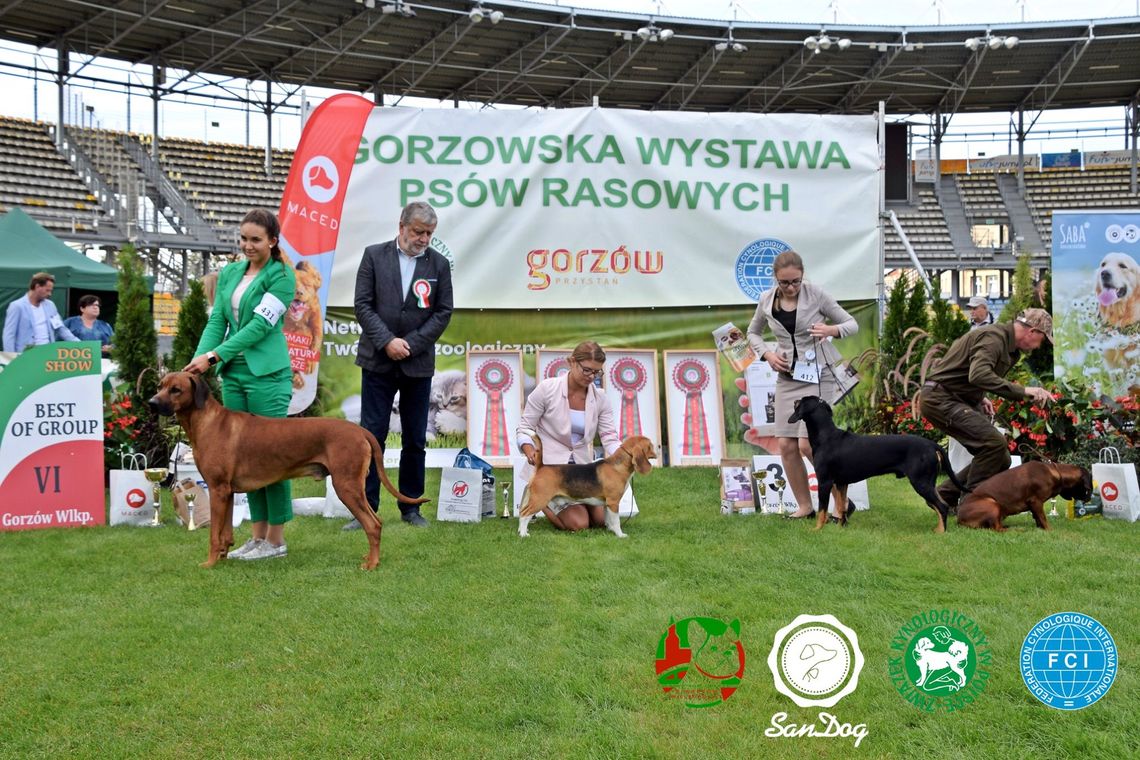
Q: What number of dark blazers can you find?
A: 1